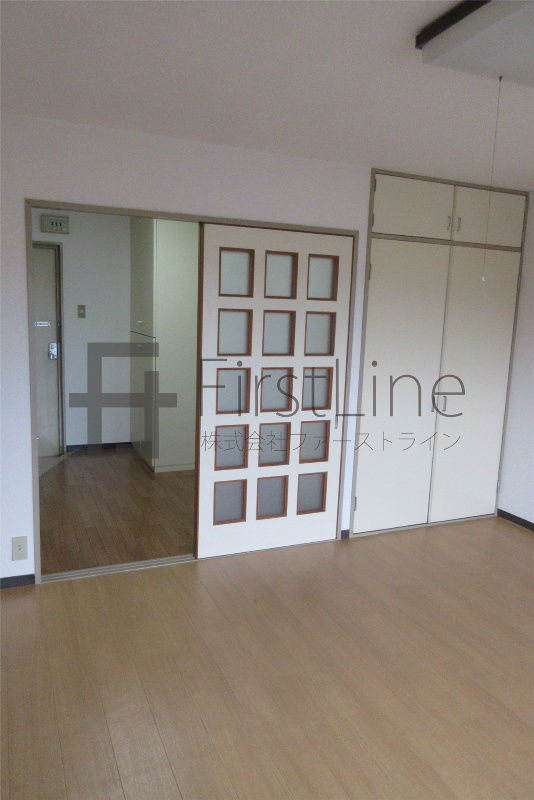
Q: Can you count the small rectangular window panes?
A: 15